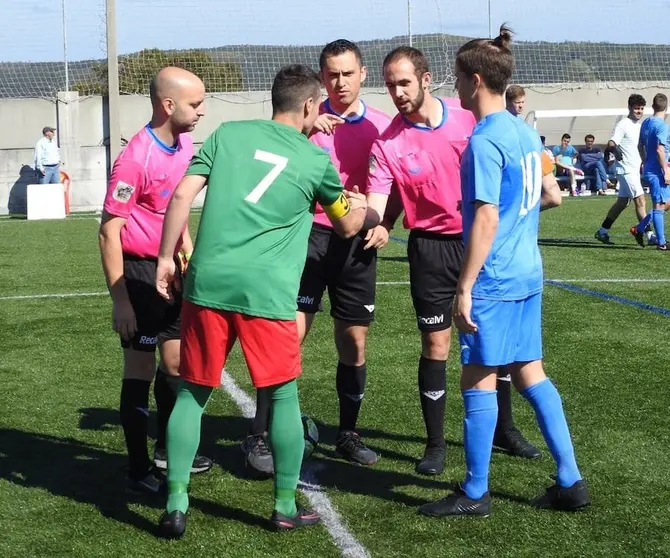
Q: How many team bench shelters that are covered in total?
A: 1